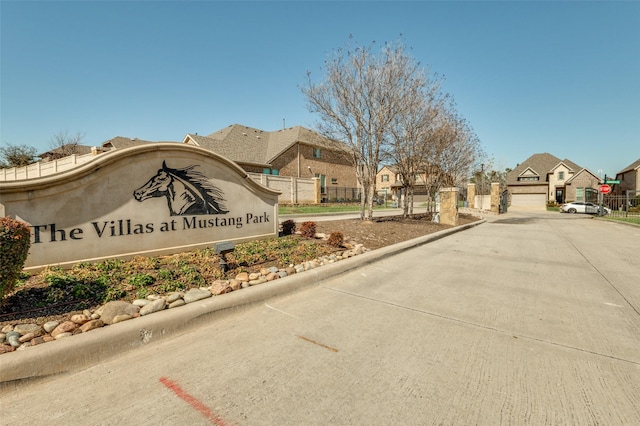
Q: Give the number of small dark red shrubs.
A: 3